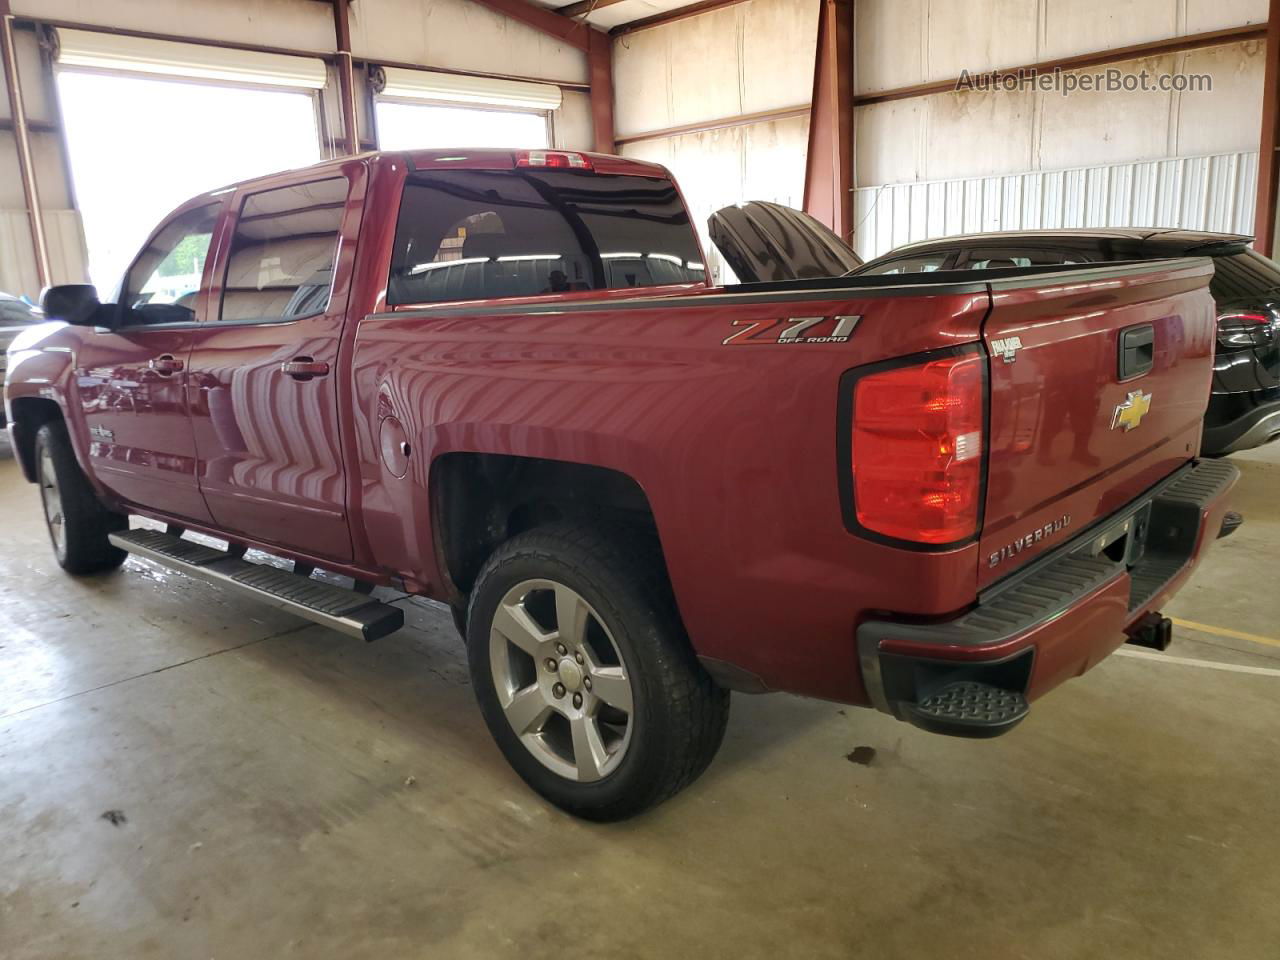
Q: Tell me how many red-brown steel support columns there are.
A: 5